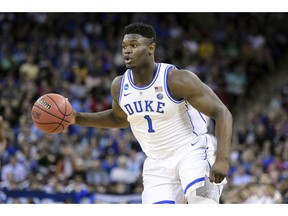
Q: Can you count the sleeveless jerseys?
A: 1